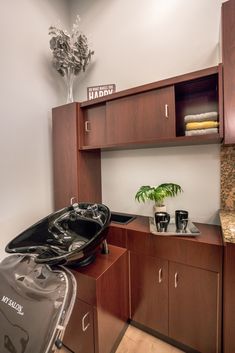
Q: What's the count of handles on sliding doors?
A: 2